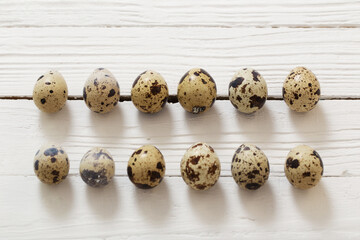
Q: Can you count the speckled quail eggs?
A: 12